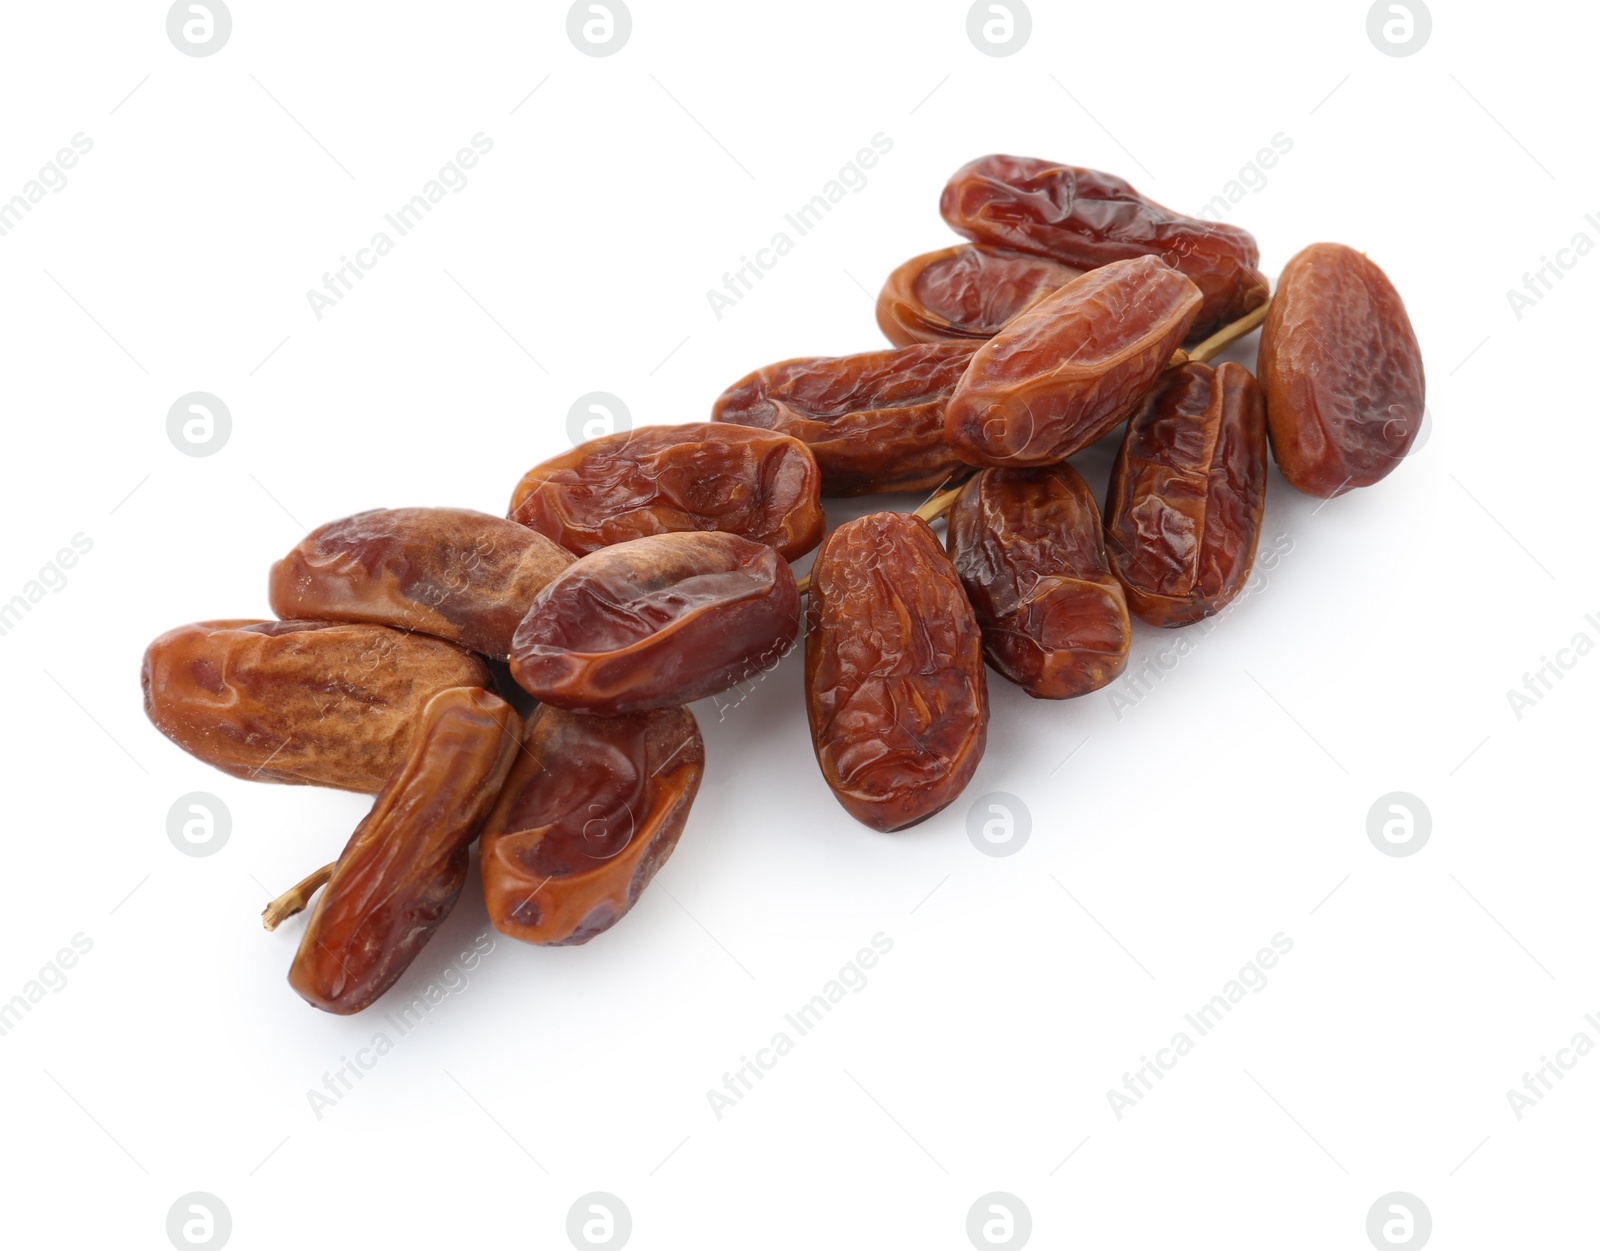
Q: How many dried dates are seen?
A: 14